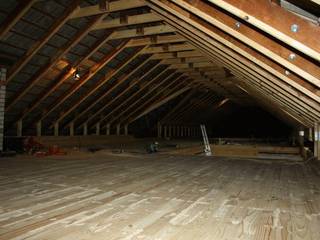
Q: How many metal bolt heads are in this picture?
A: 5